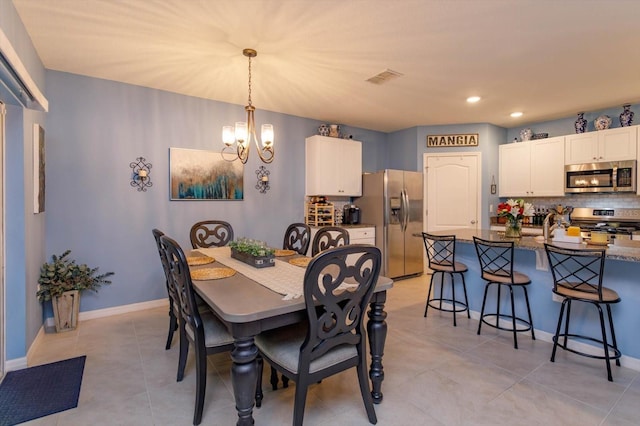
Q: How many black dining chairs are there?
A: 6